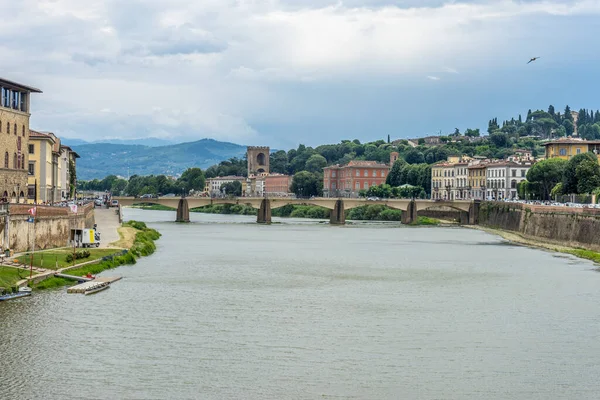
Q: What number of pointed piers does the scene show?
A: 4